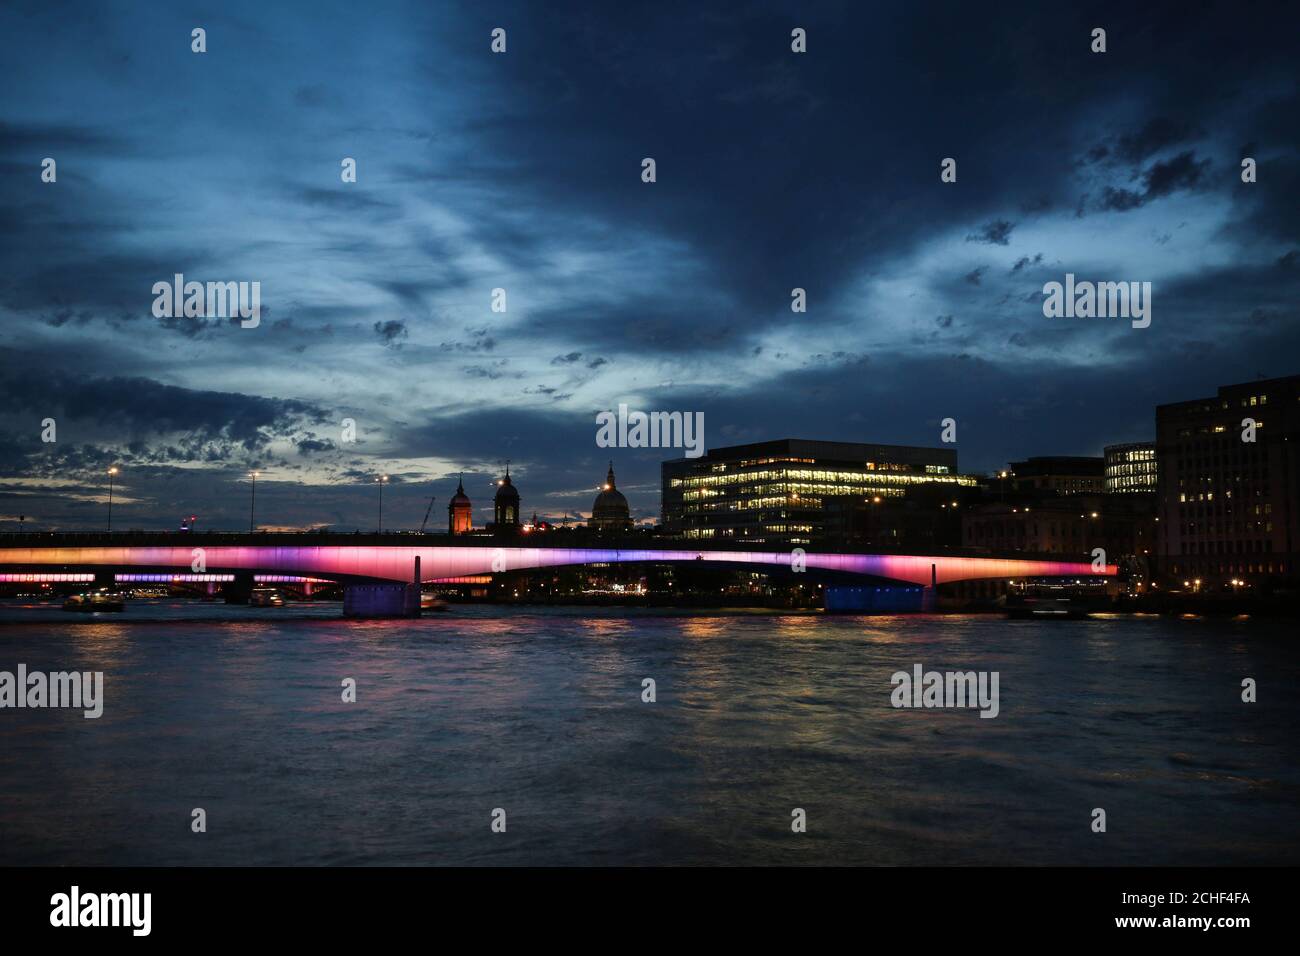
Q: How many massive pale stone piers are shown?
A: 2